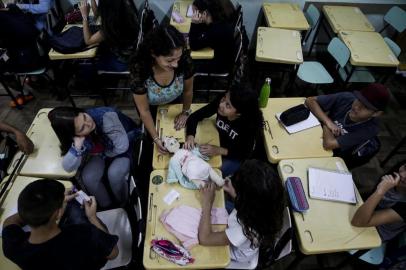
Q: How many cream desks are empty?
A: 4